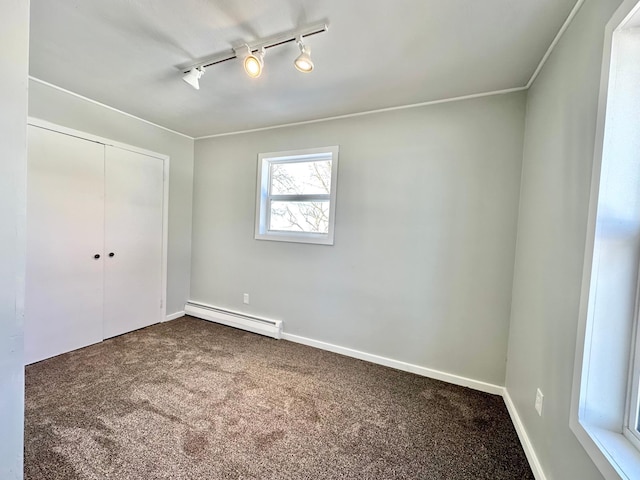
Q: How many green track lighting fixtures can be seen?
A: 0